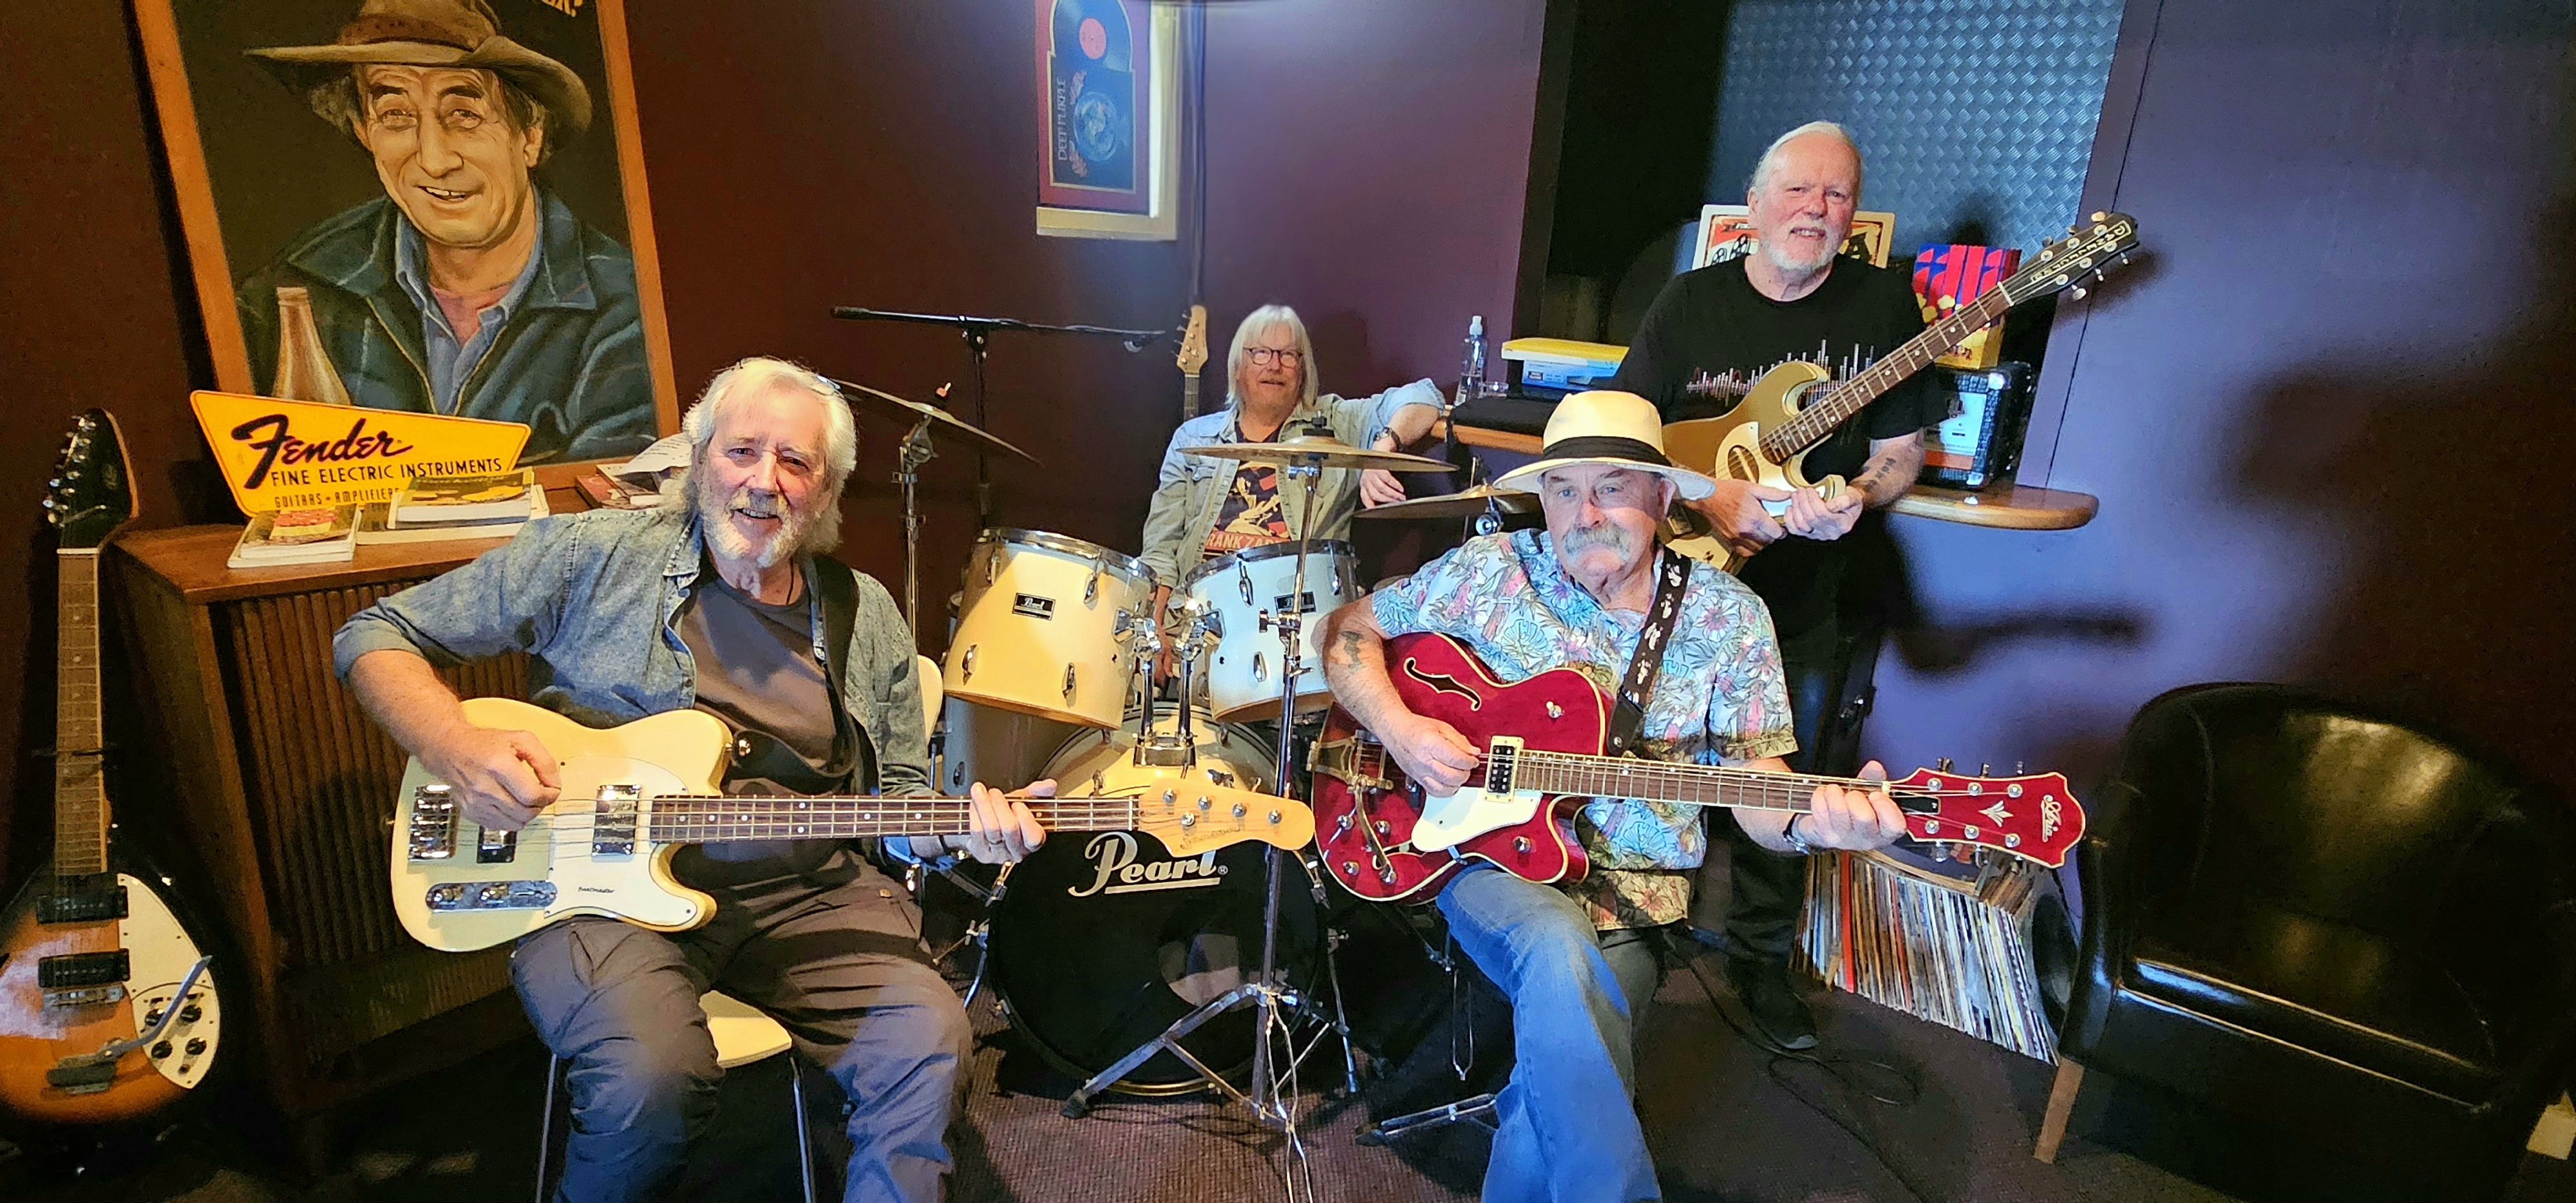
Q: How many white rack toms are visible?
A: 2